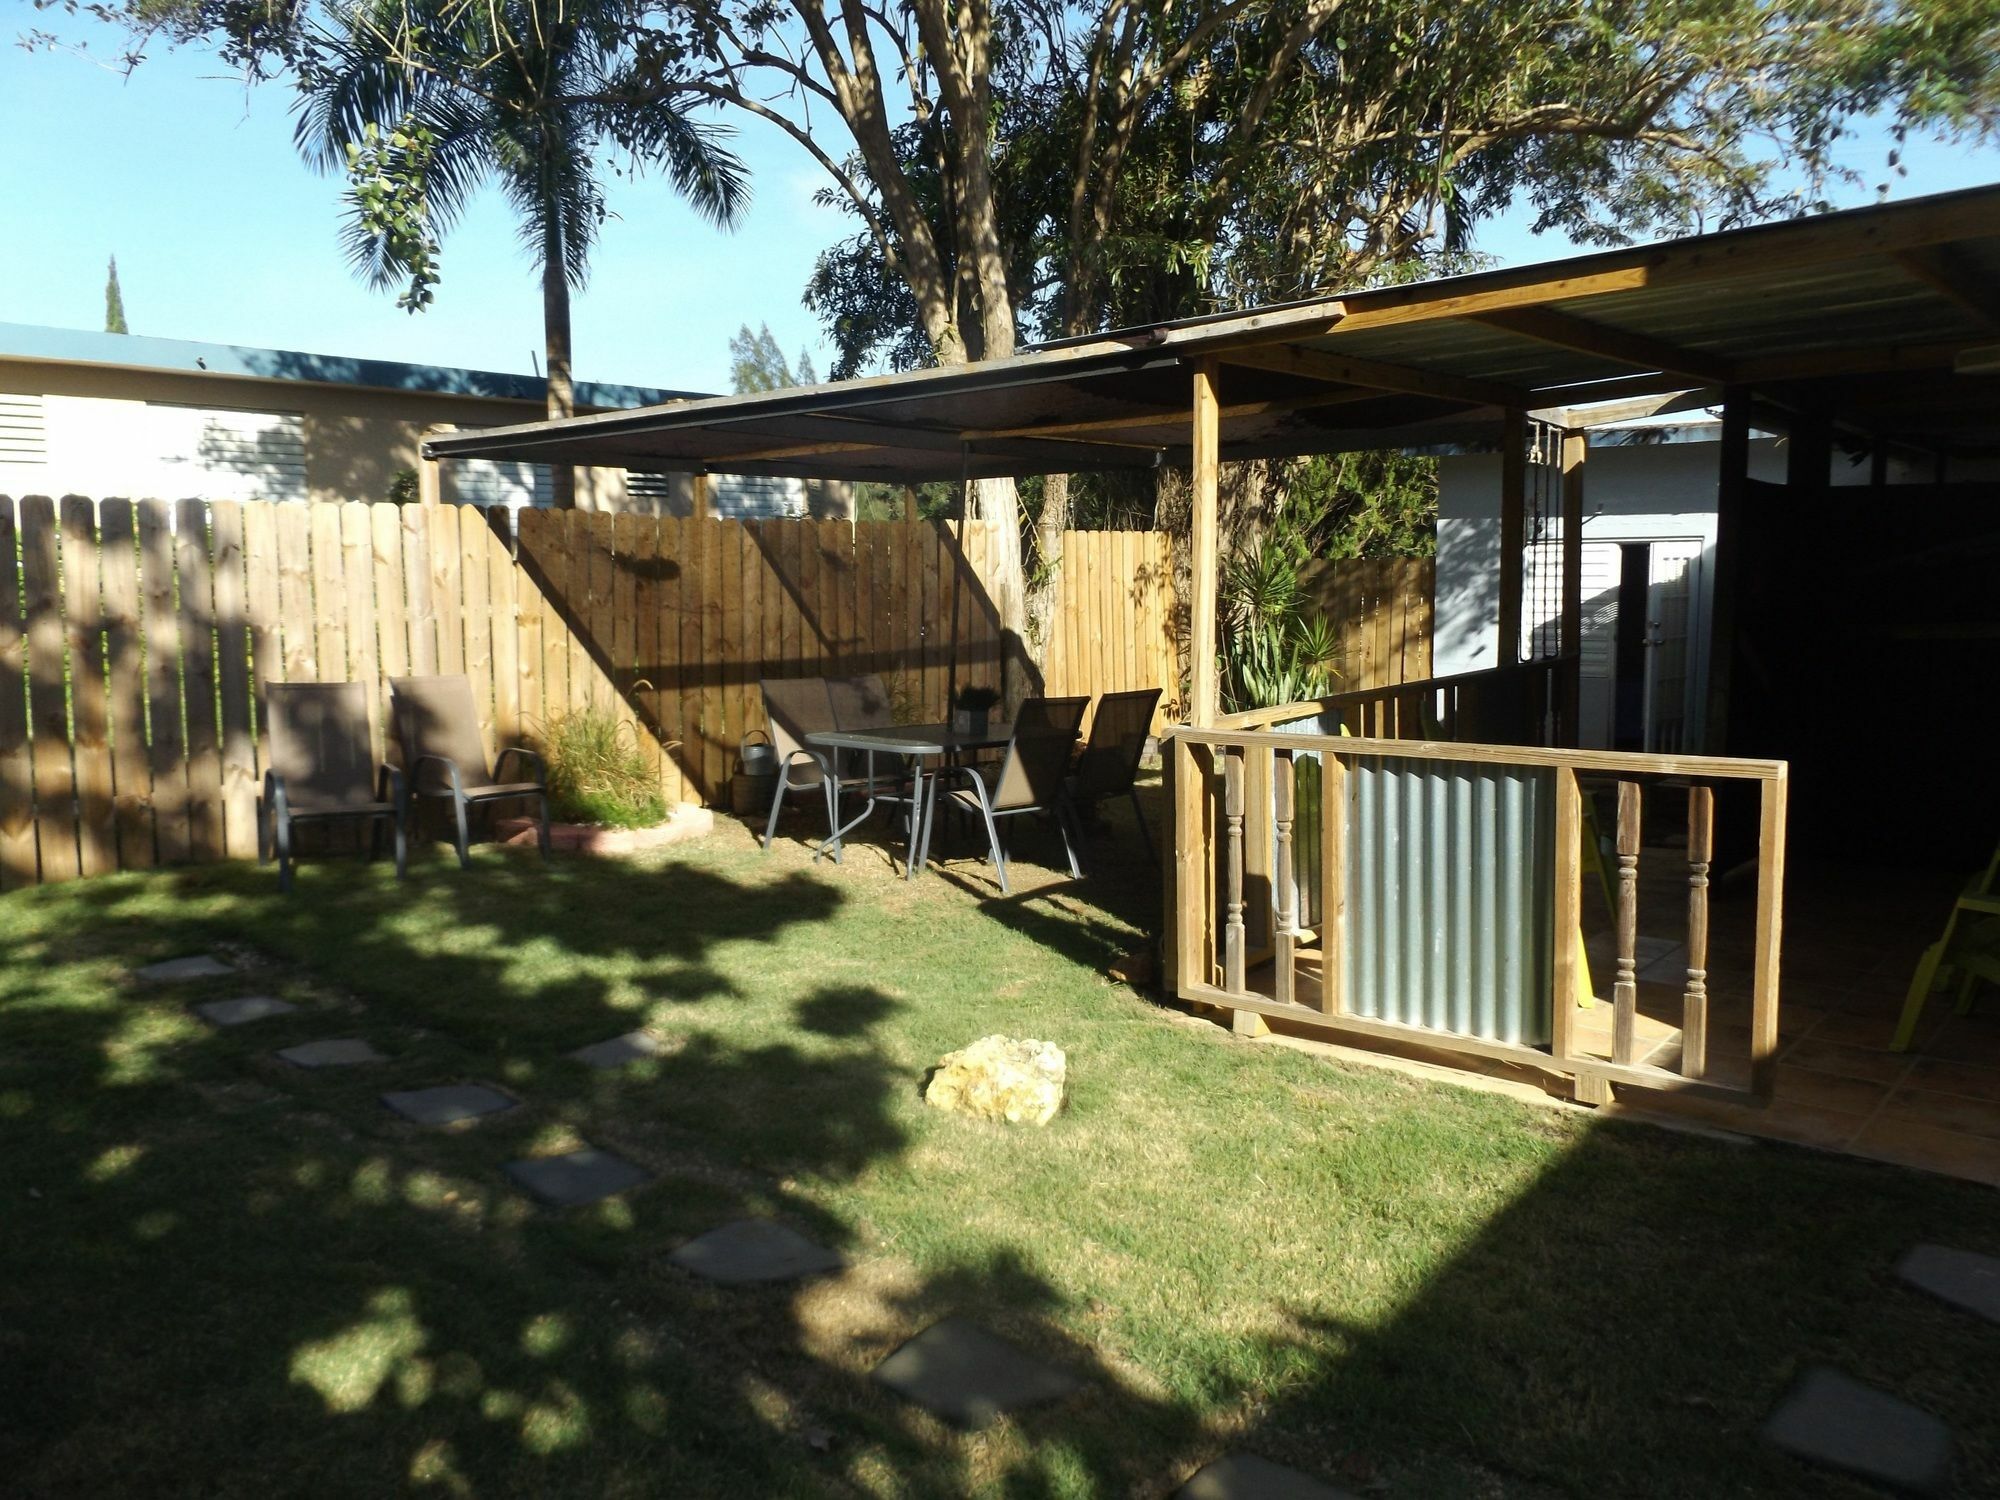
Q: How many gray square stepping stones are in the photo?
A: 11